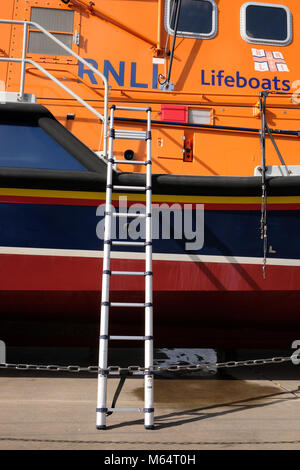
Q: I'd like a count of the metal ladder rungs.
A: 13